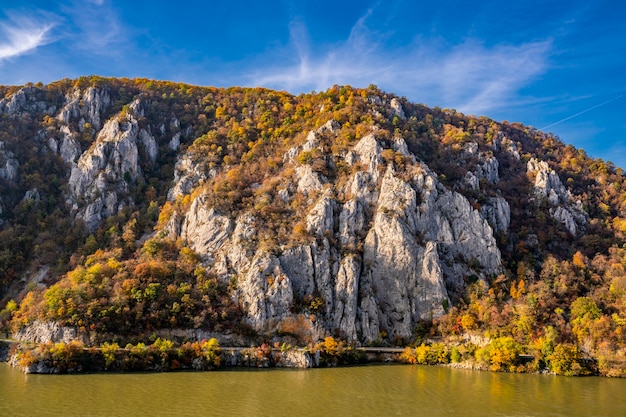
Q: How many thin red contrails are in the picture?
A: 0